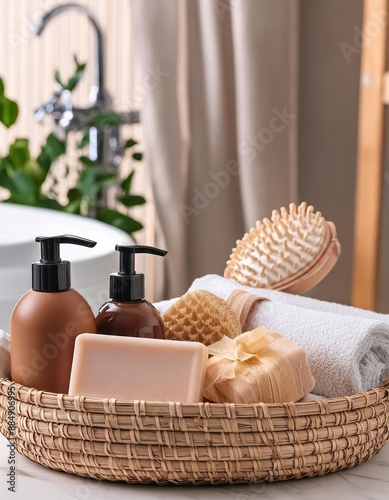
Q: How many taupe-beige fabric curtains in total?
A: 1